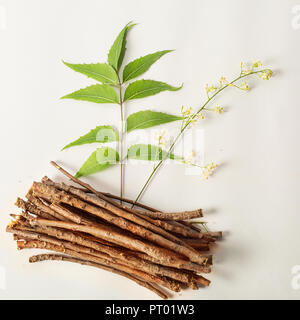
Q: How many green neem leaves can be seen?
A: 9